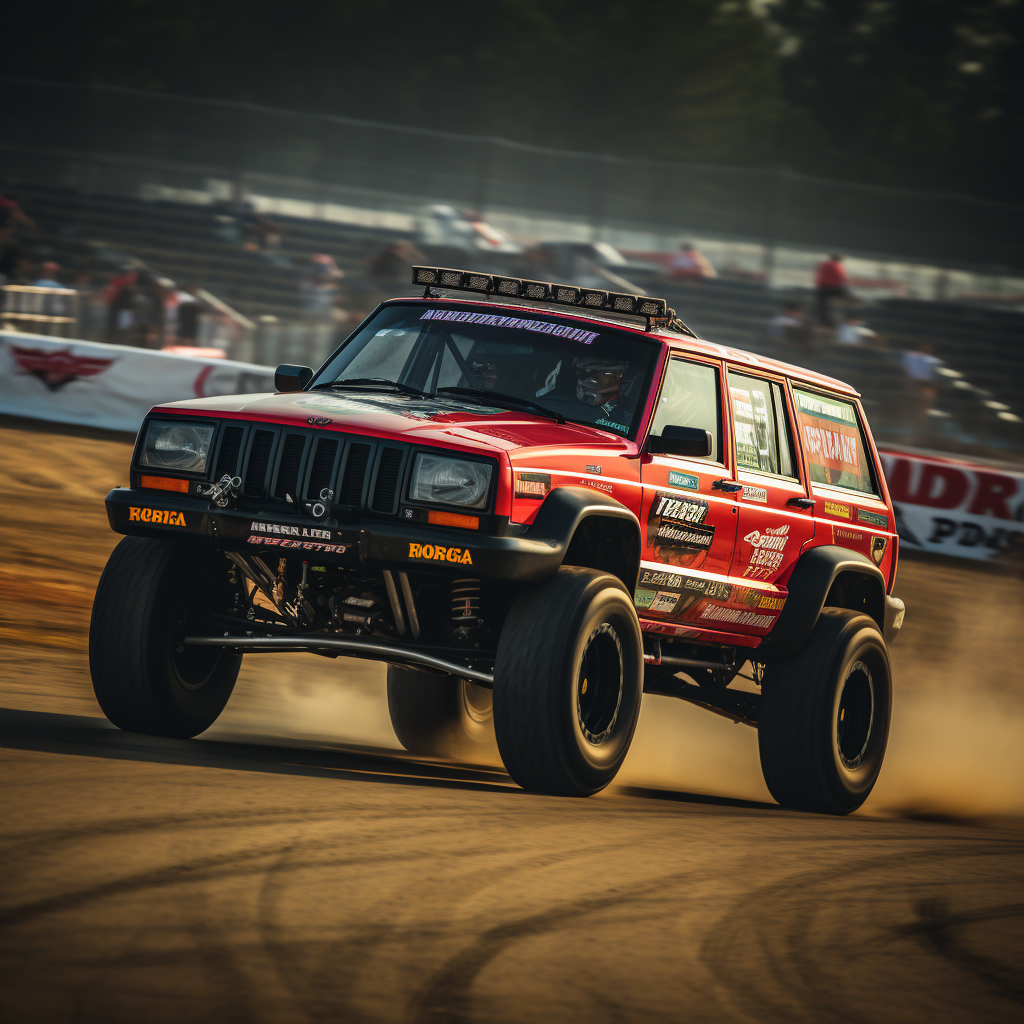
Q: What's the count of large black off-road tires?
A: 4